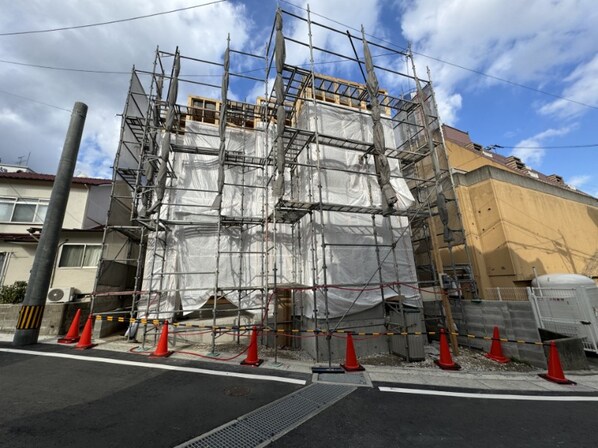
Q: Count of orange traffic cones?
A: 8